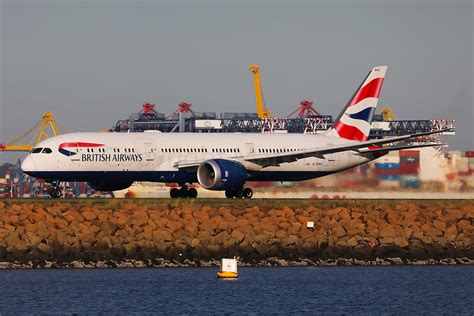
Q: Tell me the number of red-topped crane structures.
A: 3